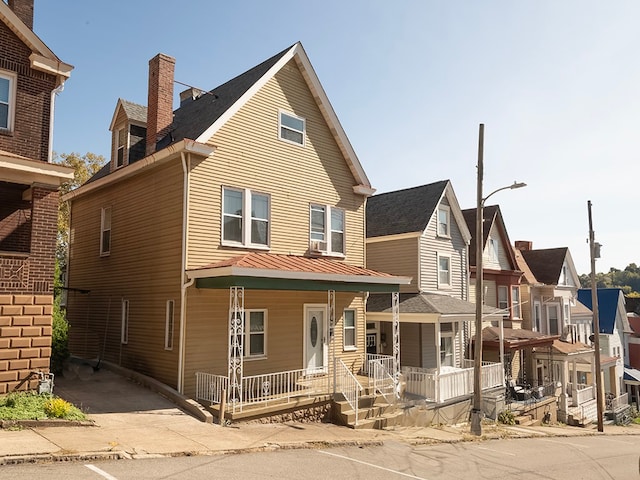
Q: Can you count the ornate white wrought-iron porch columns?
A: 3